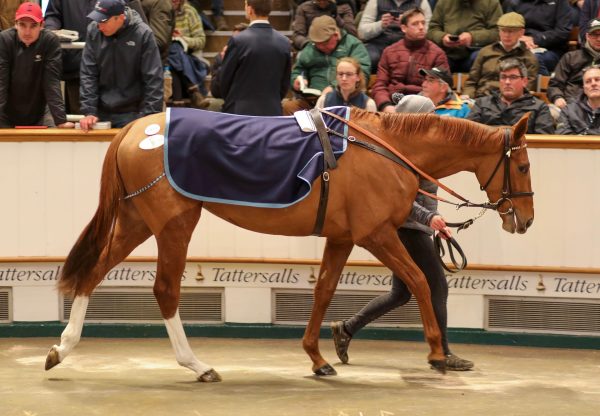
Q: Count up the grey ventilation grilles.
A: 4